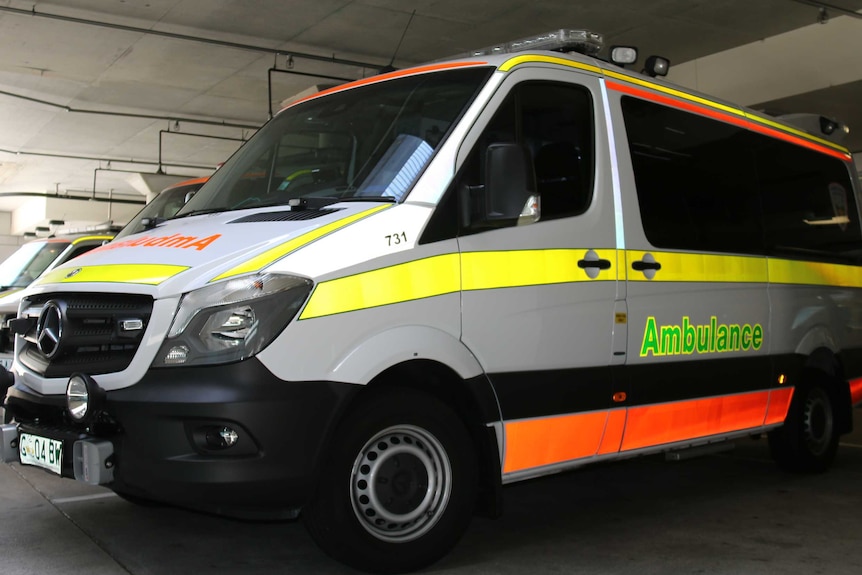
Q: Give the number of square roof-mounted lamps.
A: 2